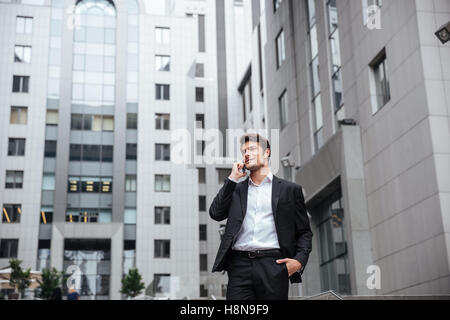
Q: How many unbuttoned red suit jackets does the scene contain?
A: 0